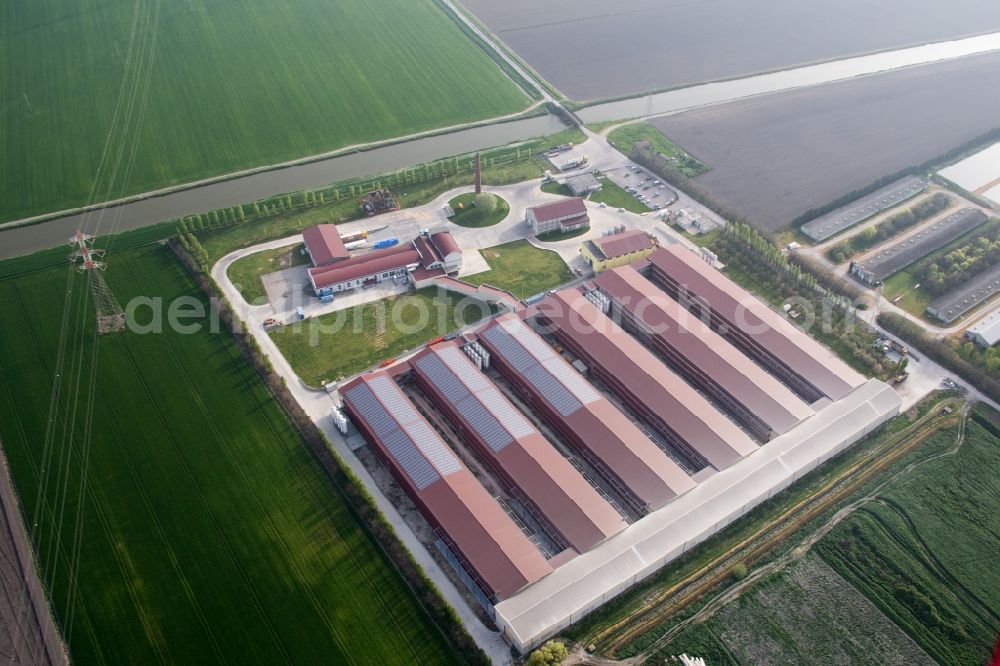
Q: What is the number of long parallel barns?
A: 6